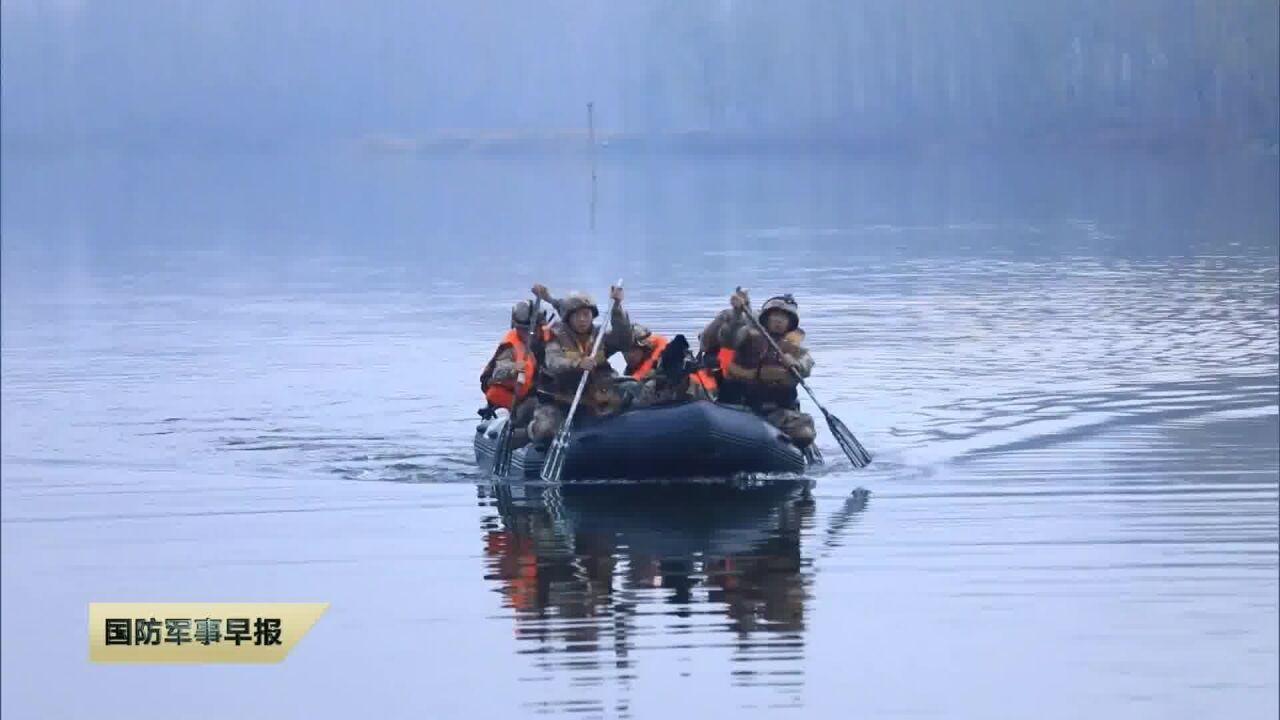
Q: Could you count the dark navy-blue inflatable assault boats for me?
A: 1